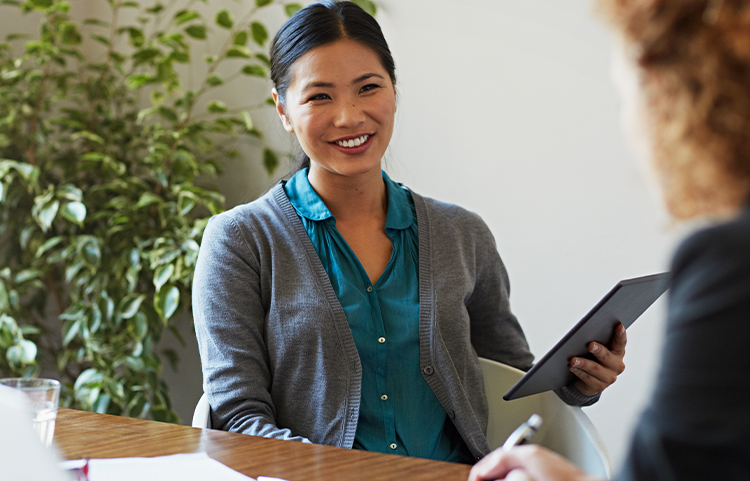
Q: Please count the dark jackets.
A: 1